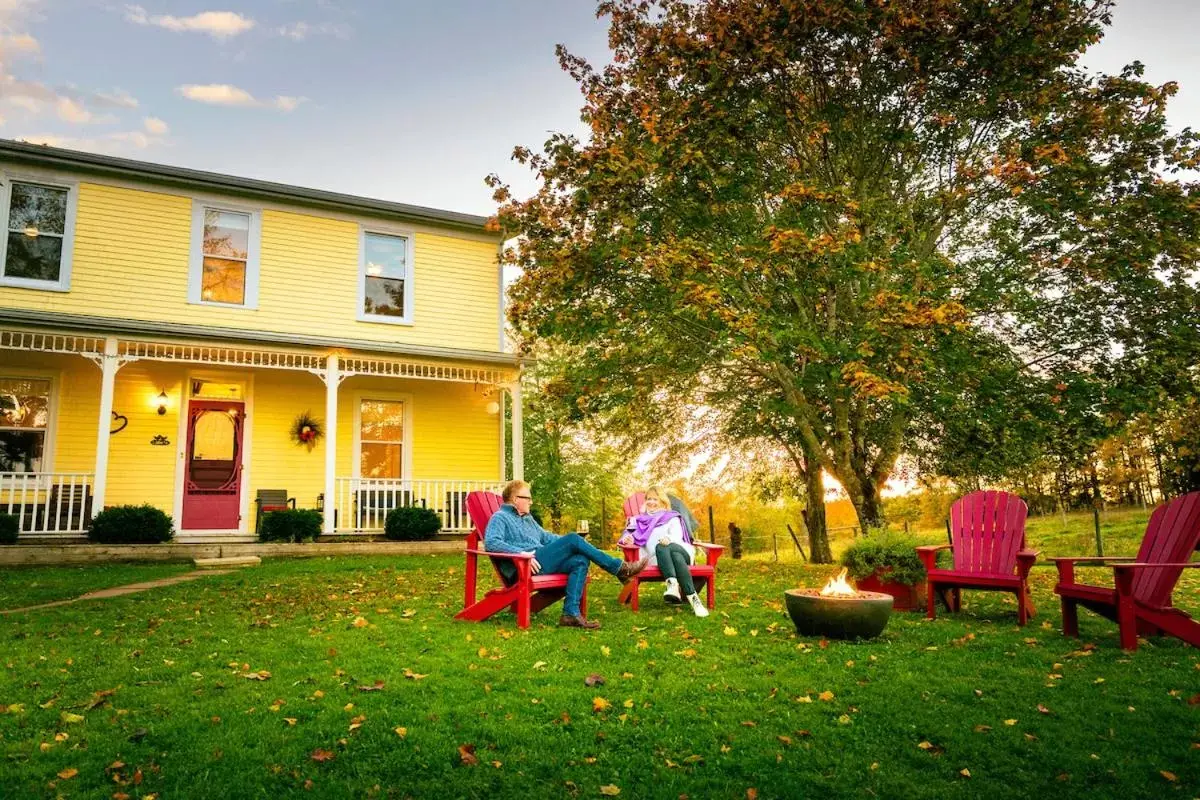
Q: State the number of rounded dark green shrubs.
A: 4